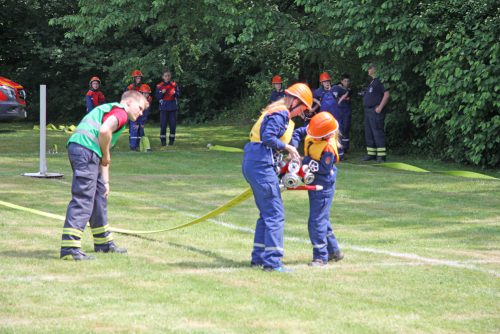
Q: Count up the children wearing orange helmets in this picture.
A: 7